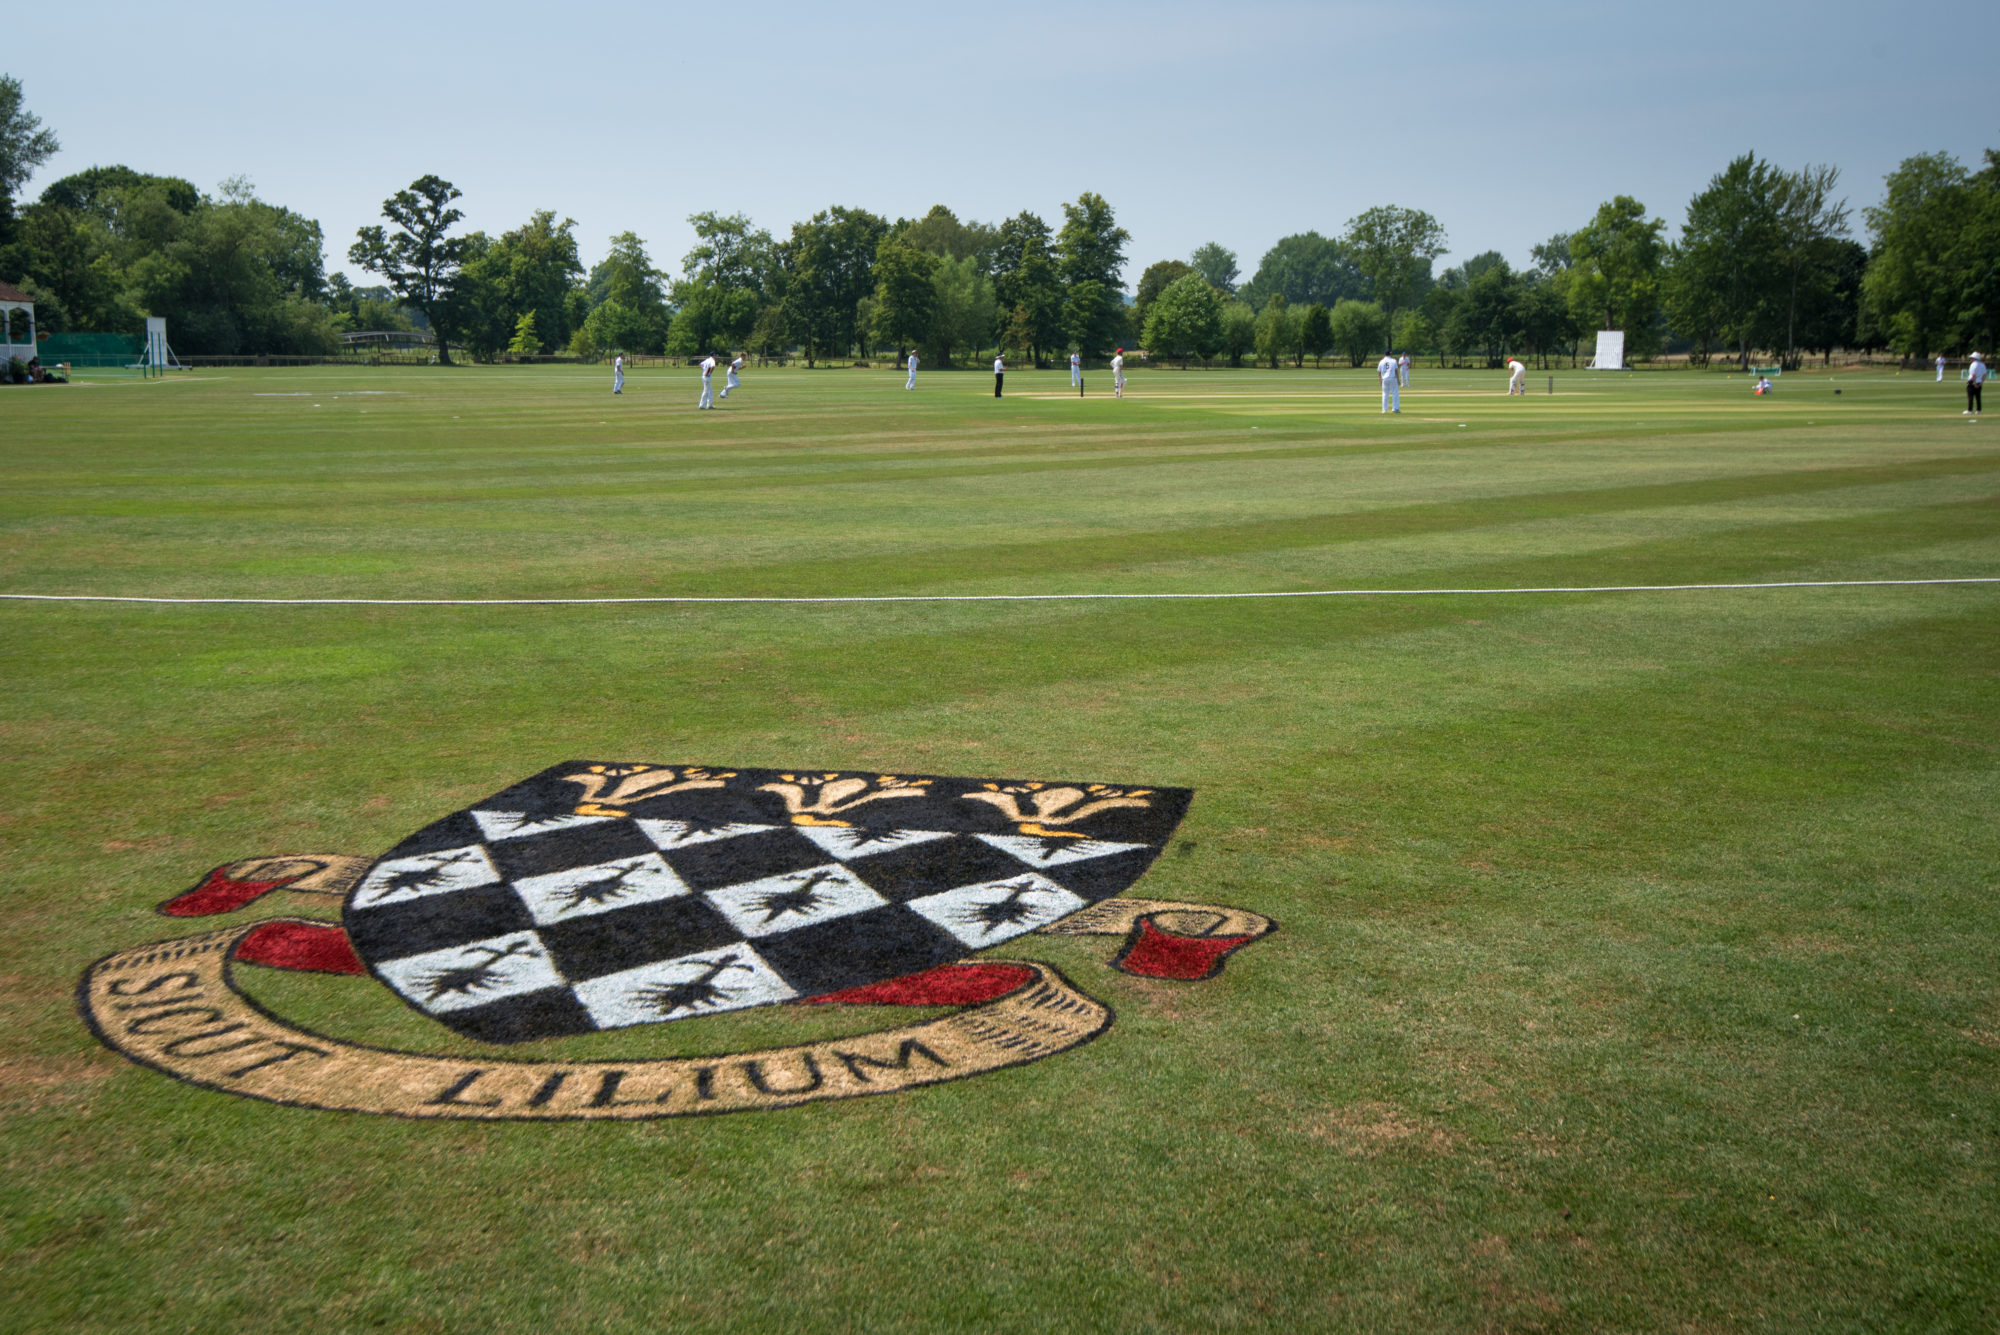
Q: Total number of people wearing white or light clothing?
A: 13